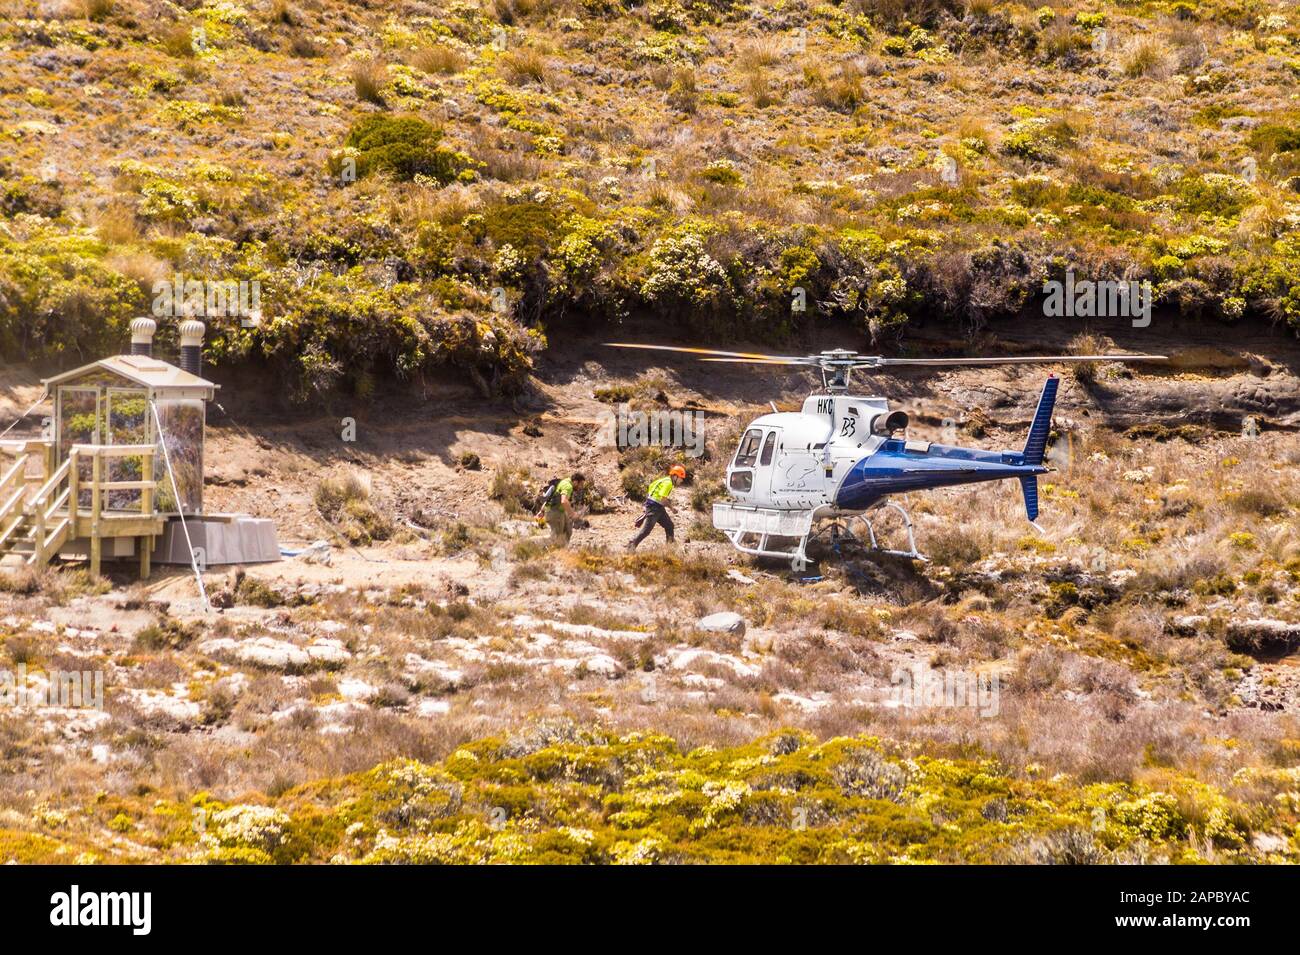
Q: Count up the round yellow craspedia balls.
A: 0